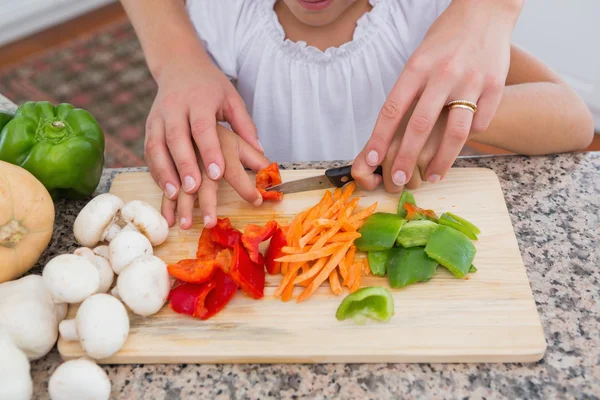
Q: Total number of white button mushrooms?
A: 8